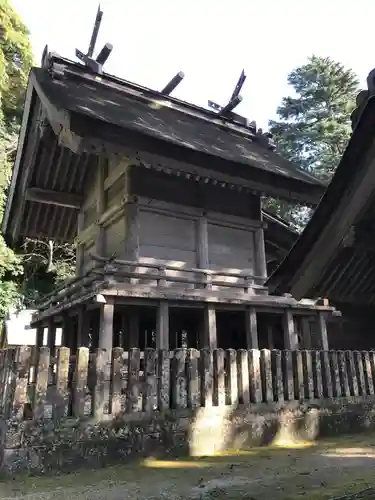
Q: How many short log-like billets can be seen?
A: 3